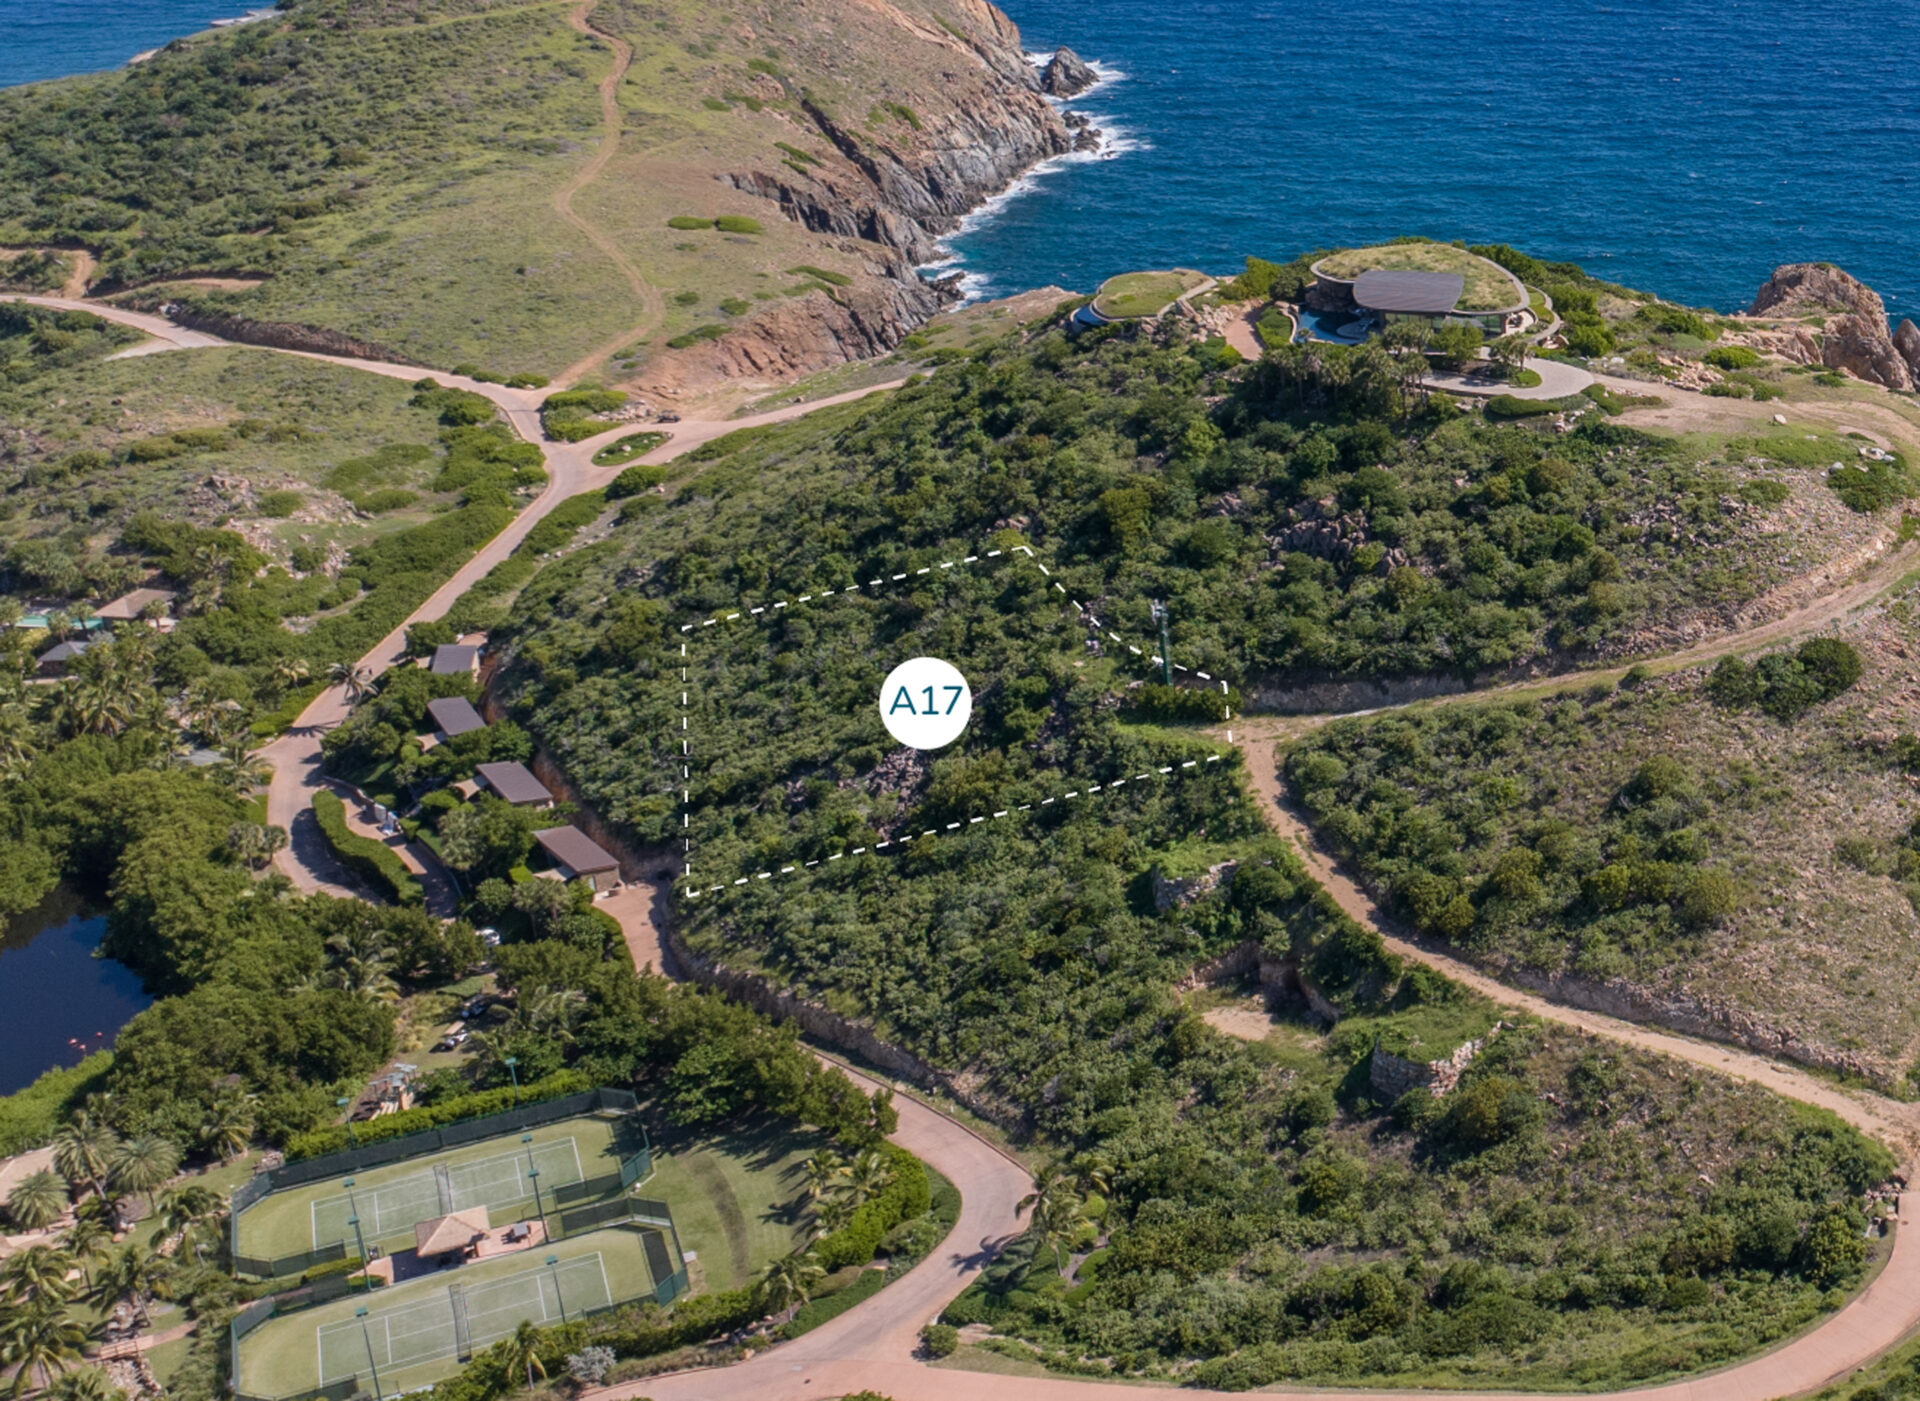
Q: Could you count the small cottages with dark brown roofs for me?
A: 4